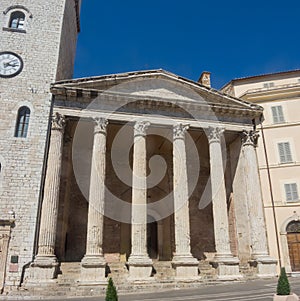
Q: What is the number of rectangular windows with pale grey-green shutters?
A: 3